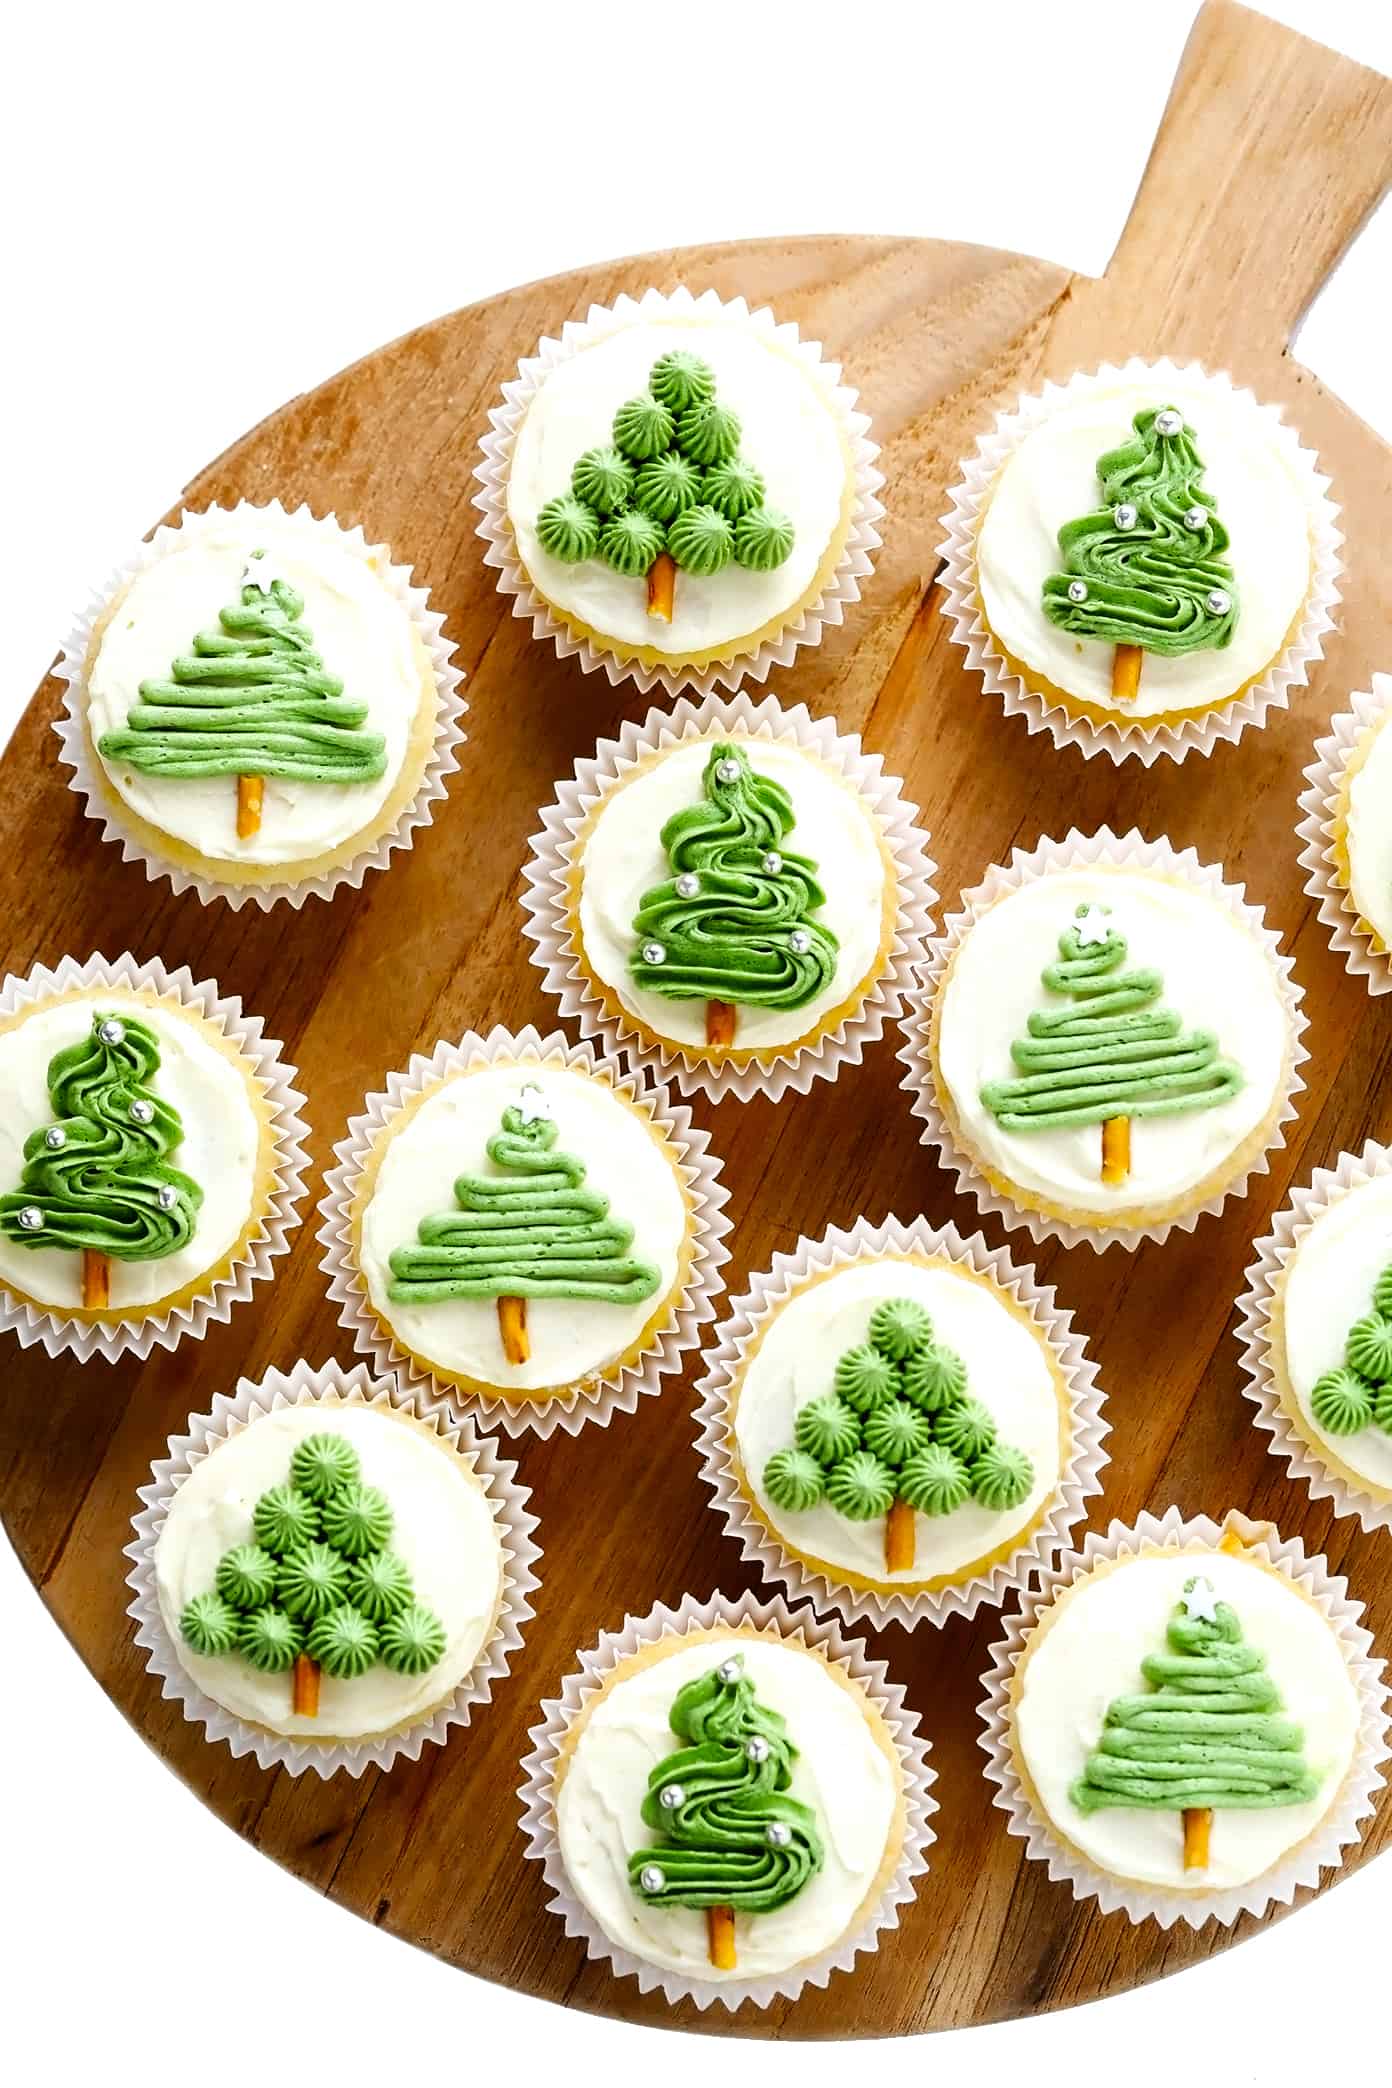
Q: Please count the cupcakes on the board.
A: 13